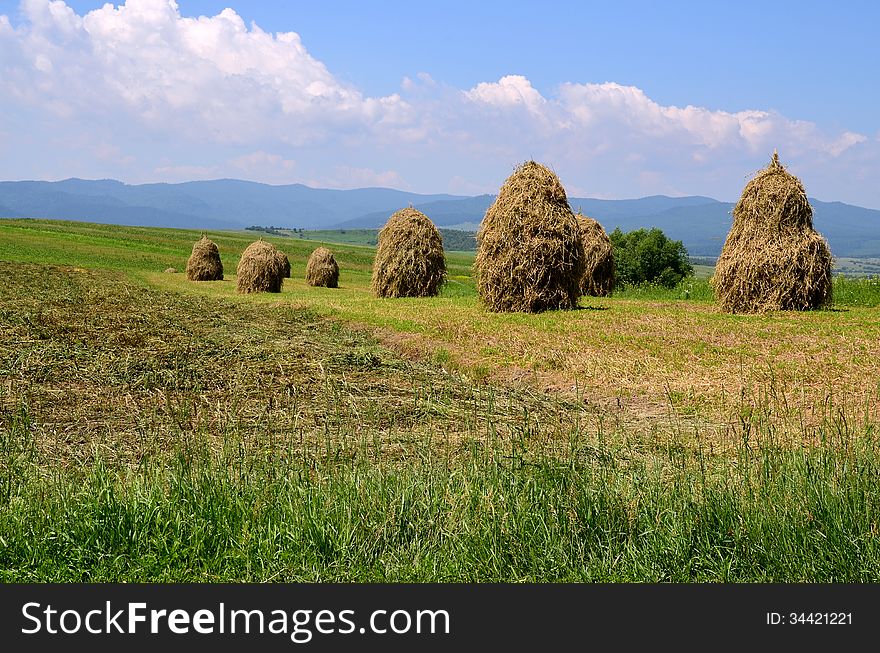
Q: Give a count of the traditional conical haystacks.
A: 8